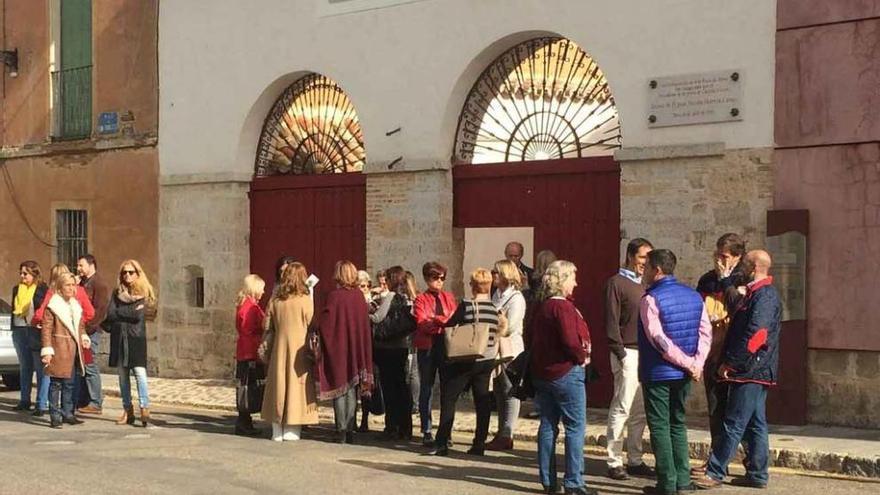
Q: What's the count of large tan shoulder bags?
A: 1